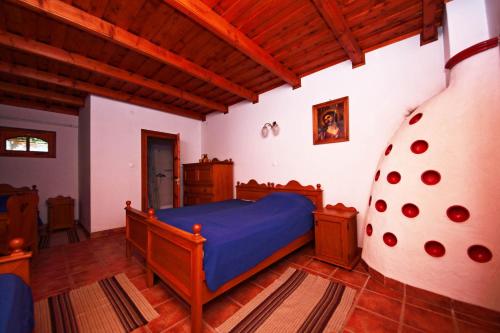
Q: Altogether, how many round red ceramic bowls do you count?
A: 14